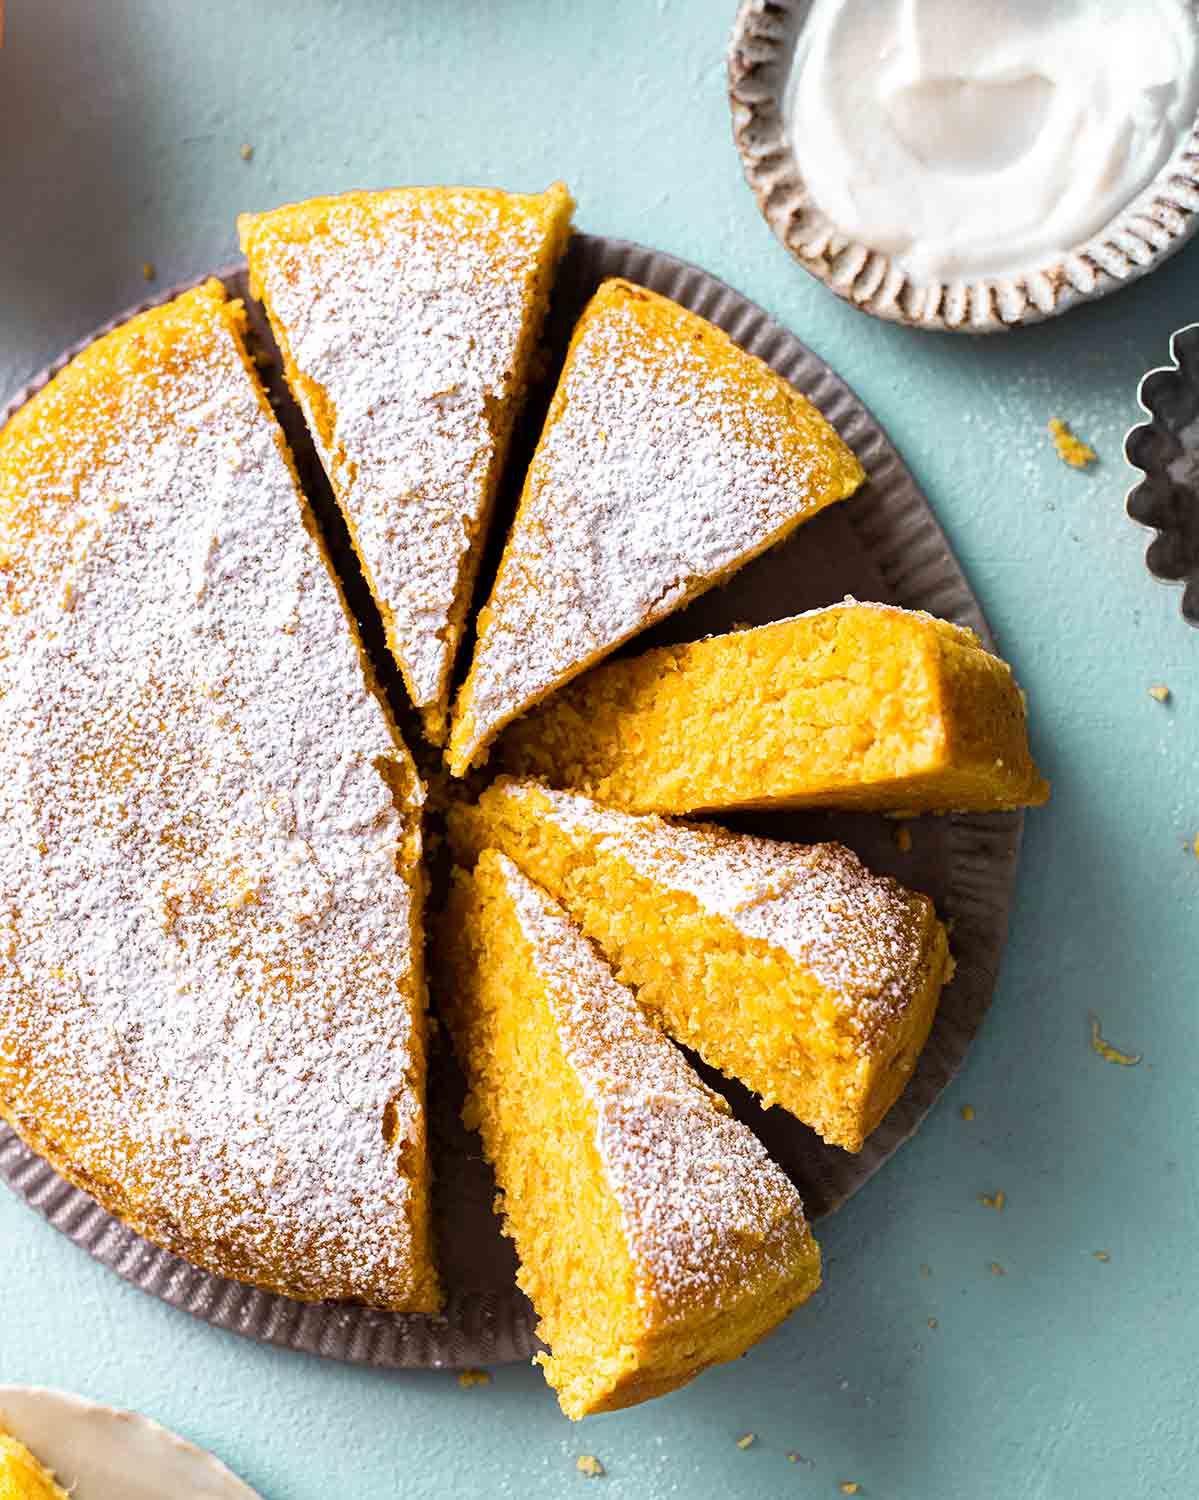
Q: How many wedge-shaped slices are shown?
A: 5